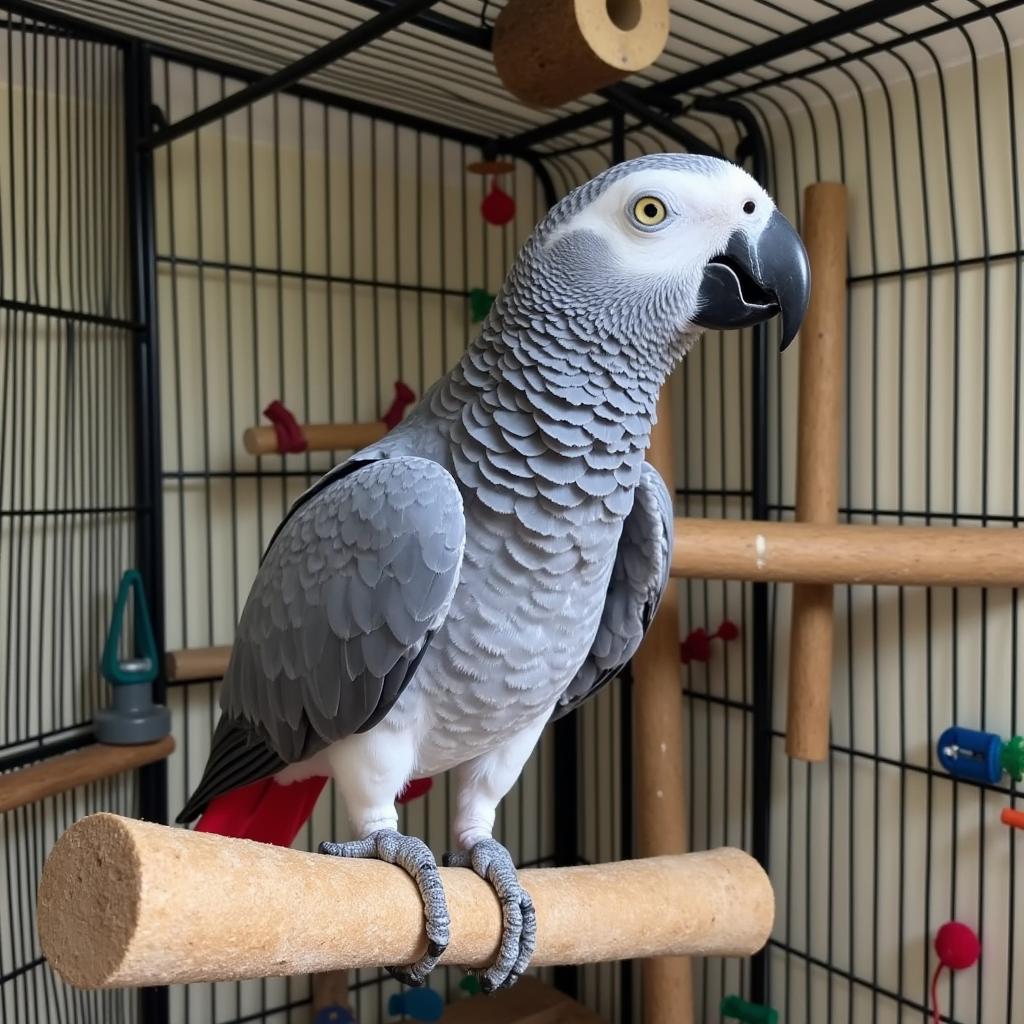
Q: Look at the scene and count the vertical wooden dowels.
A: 2